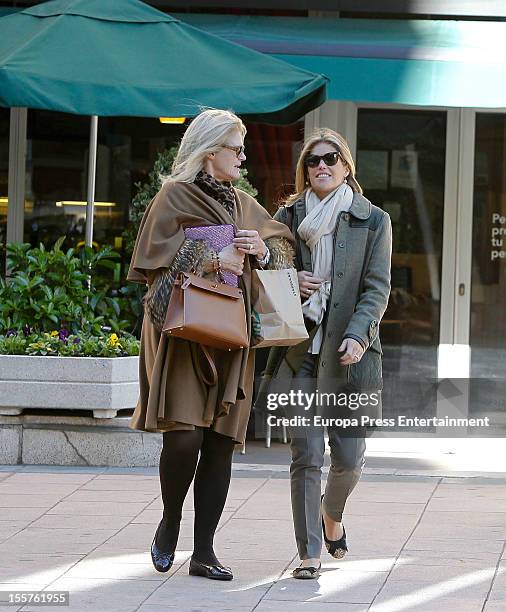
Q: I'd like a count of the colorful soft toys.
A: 0